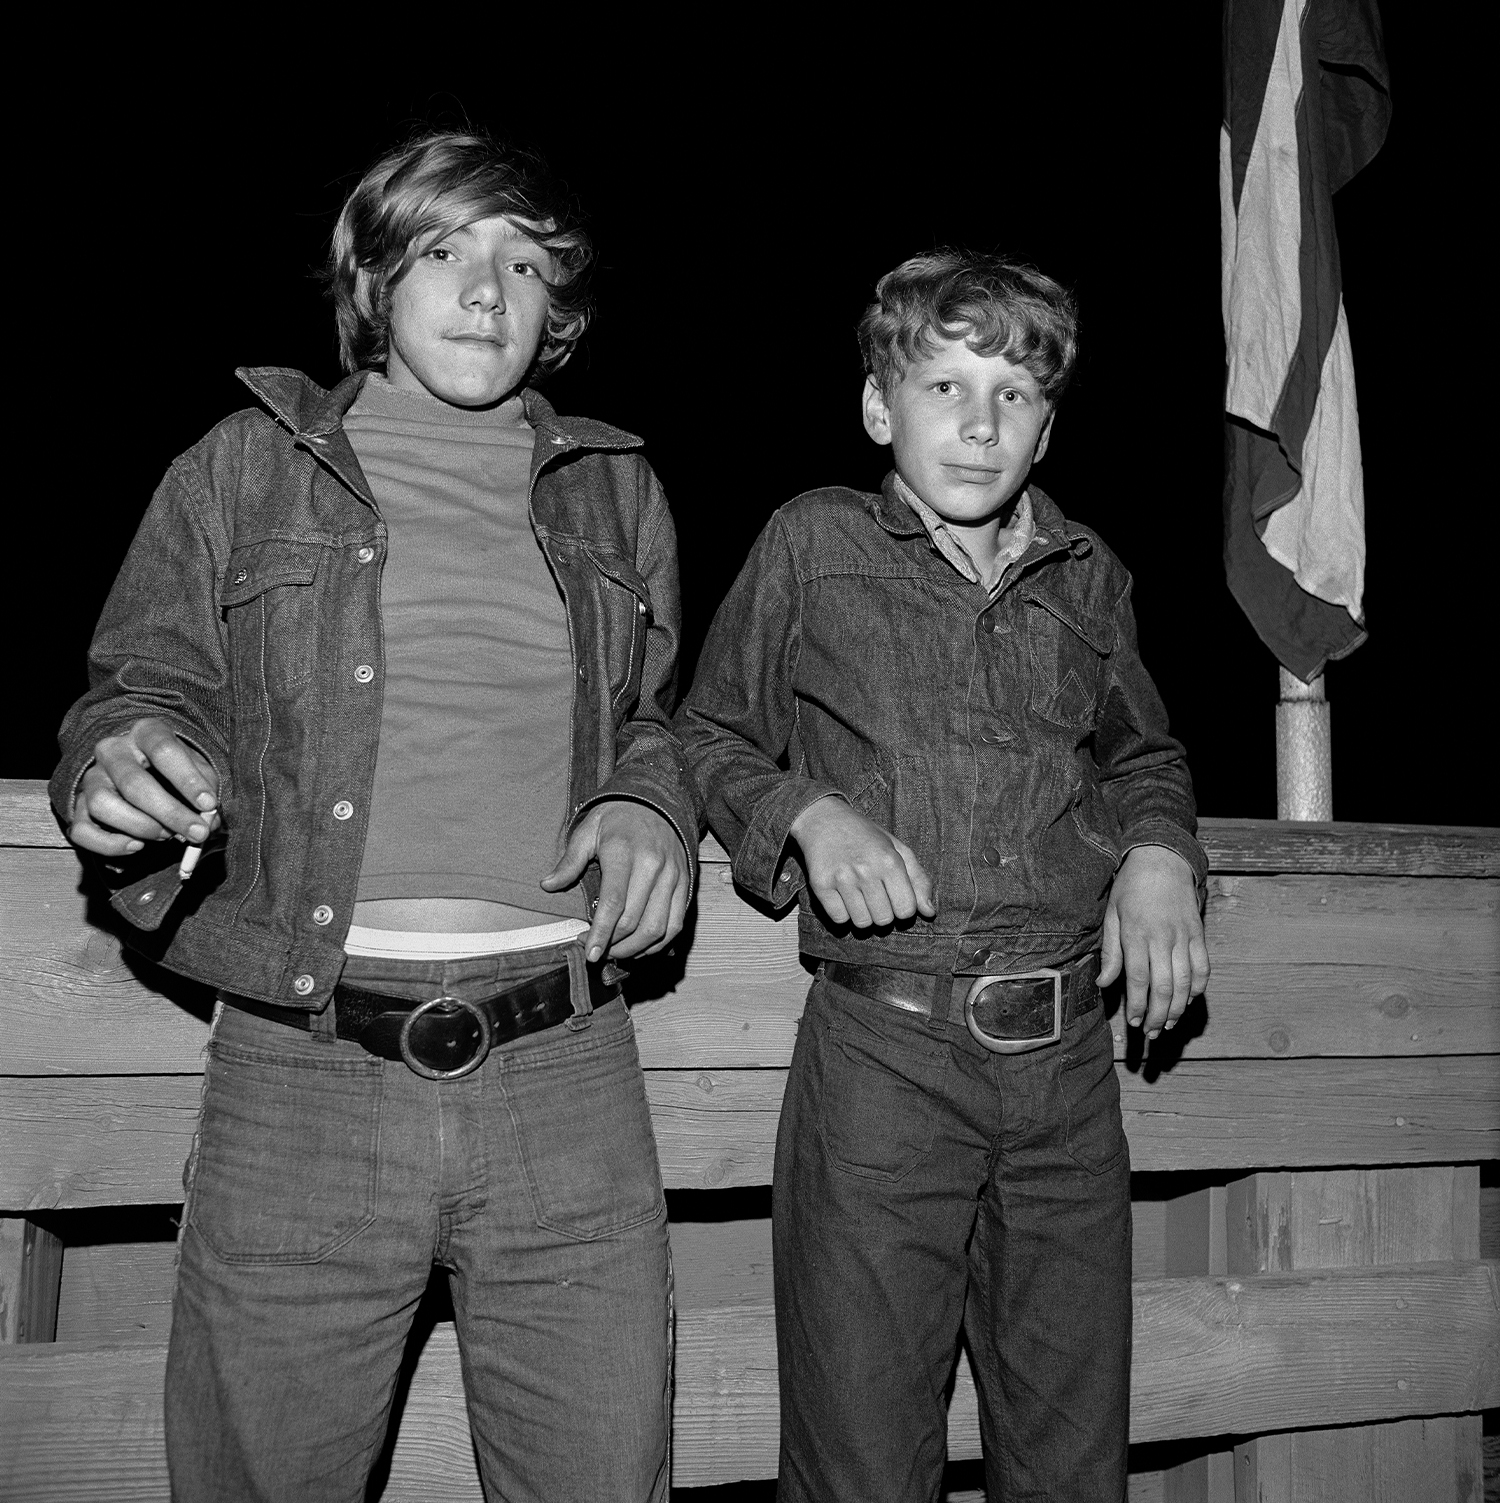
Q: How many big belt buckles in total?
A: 2